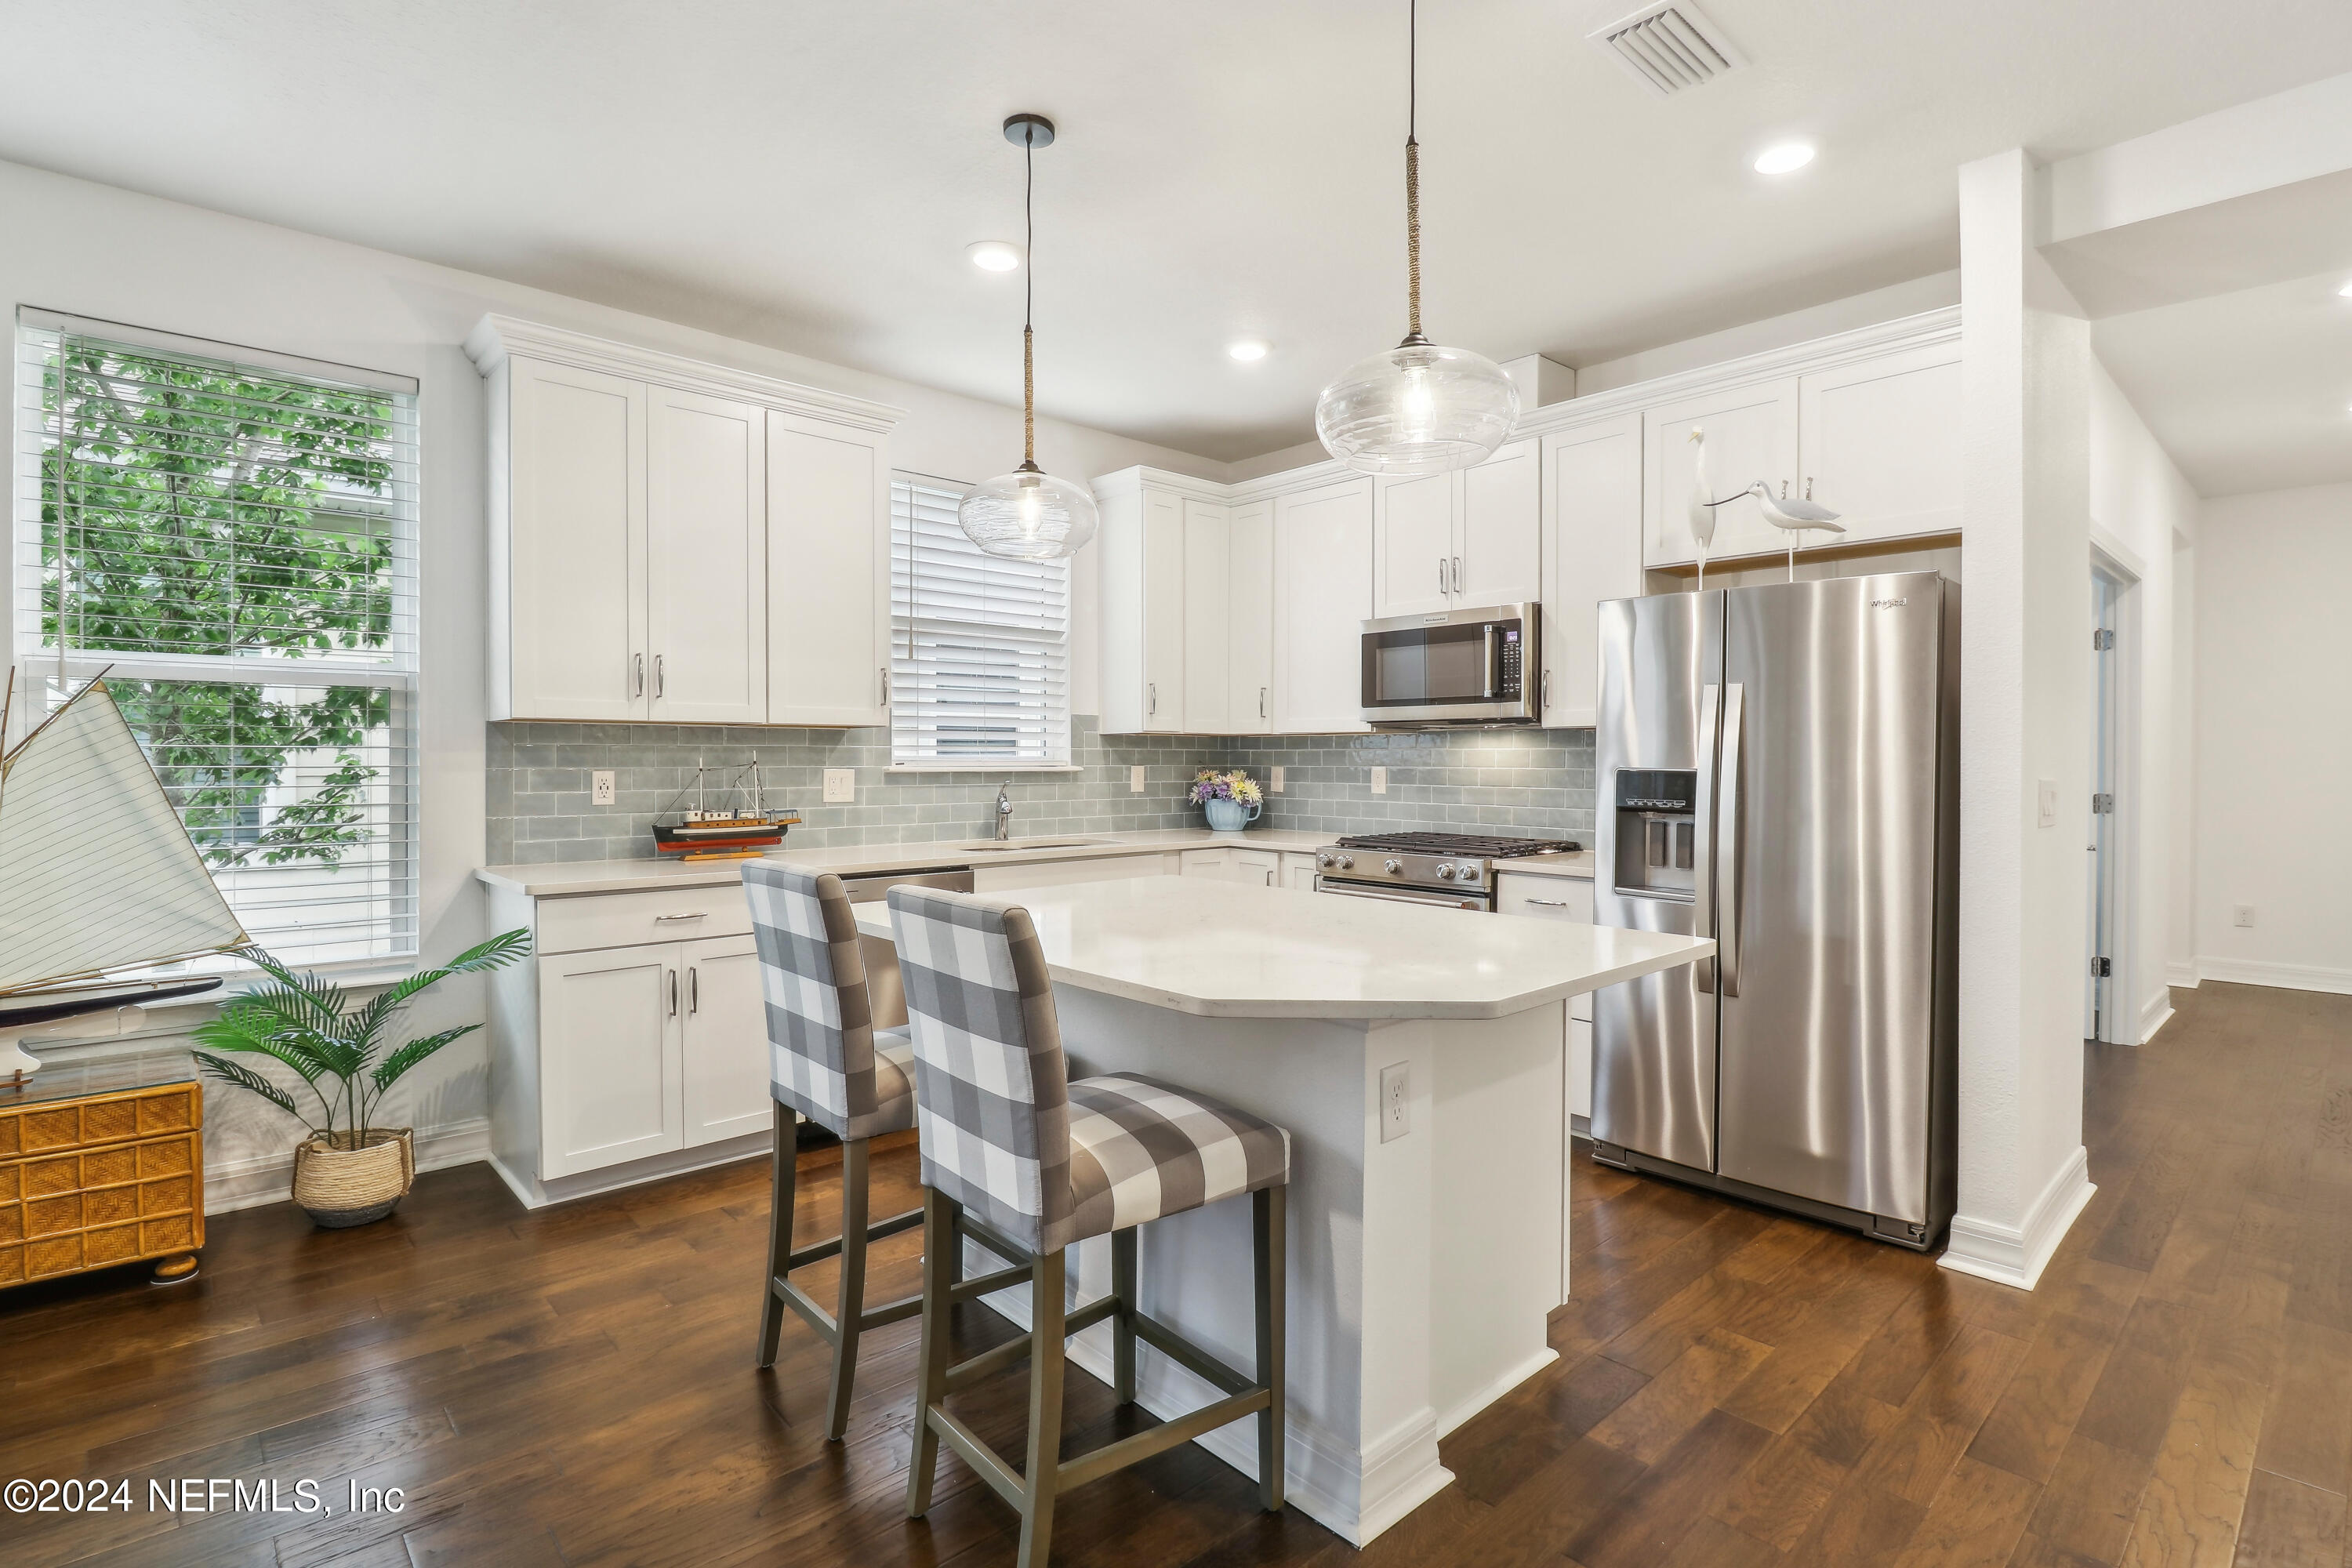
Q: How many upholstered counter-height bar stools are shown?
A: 2